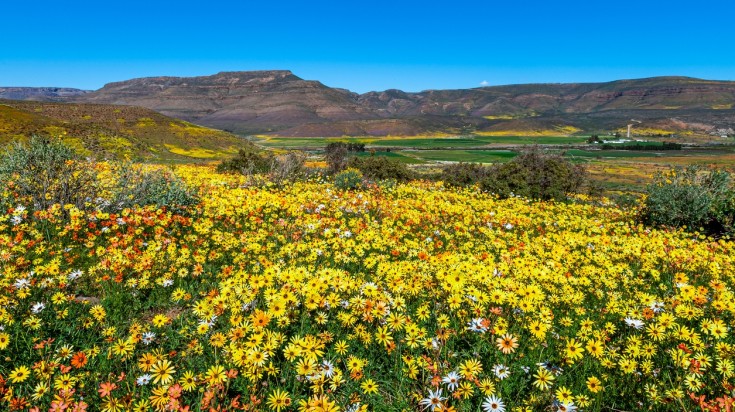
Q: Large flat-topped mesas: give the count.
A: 1